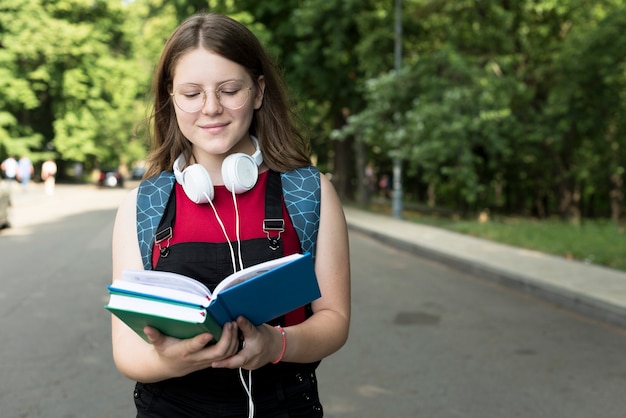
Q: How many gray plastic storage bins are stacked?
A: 0